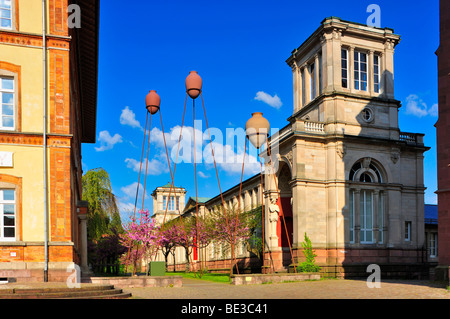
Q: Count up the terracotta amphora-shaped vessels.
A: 3